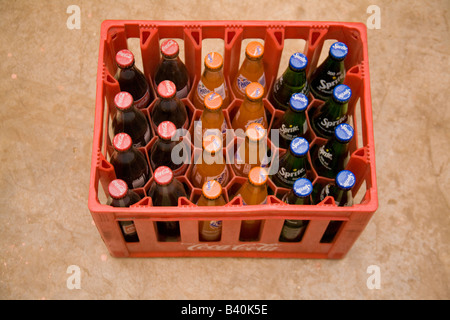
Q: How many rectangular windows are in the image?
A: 0